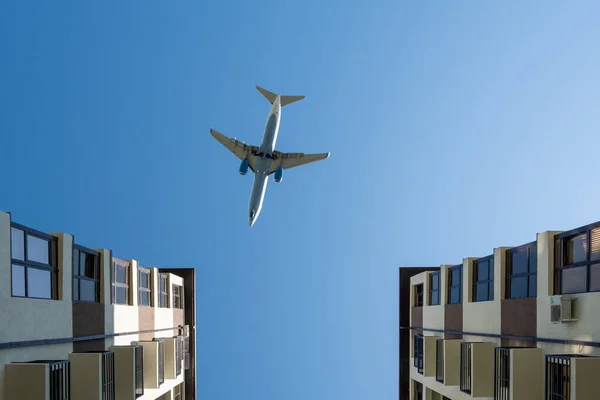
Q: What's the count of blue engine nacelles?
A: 2